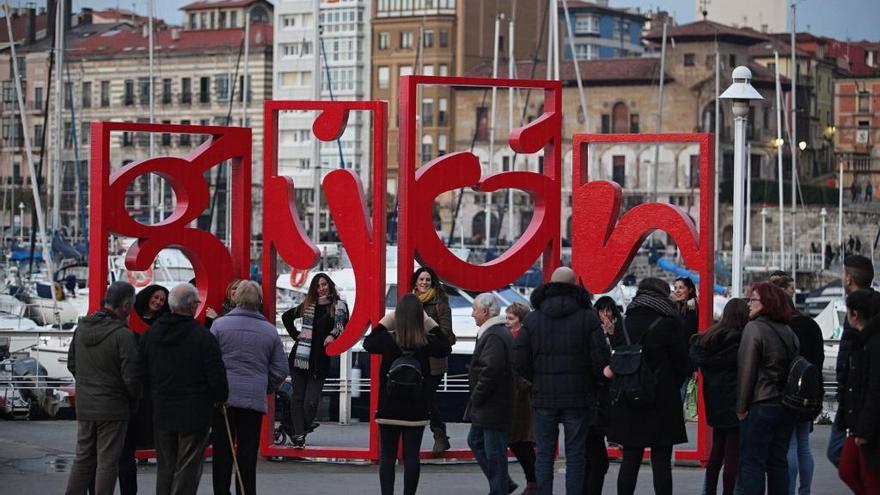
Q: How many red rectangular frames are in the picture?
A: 4